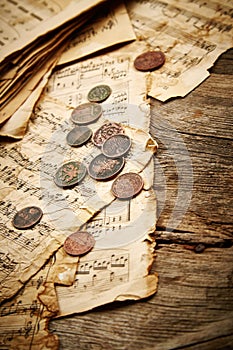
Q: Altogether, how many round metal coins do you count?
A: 11